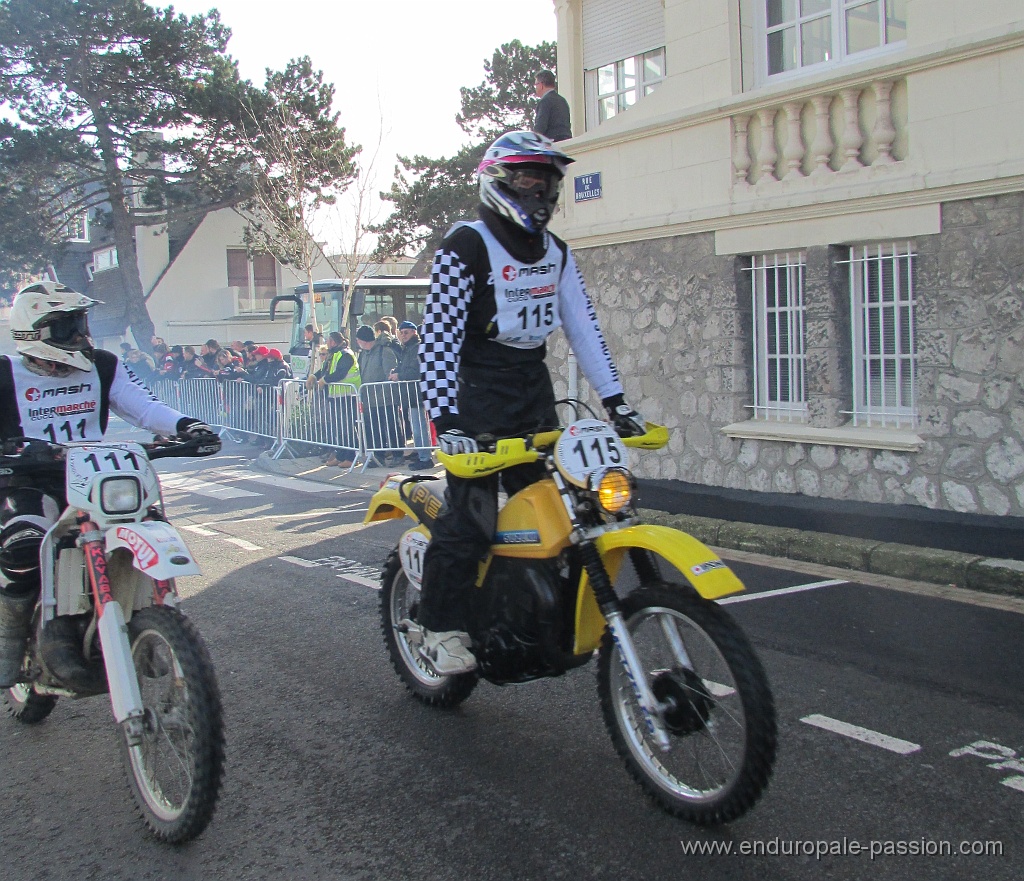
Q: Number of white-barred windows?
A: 2